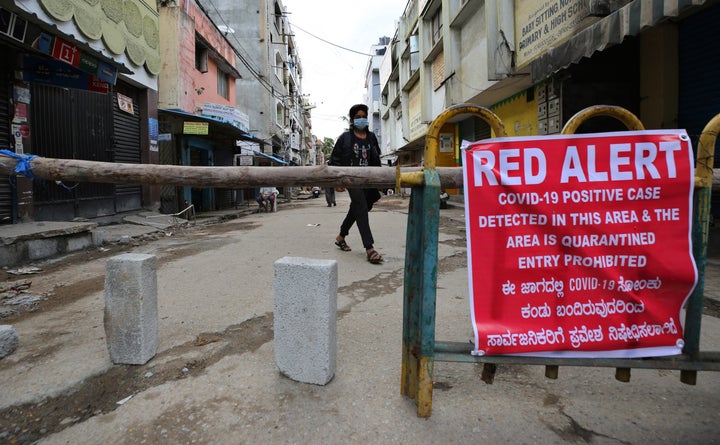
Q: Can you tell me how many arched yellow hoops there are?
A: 3